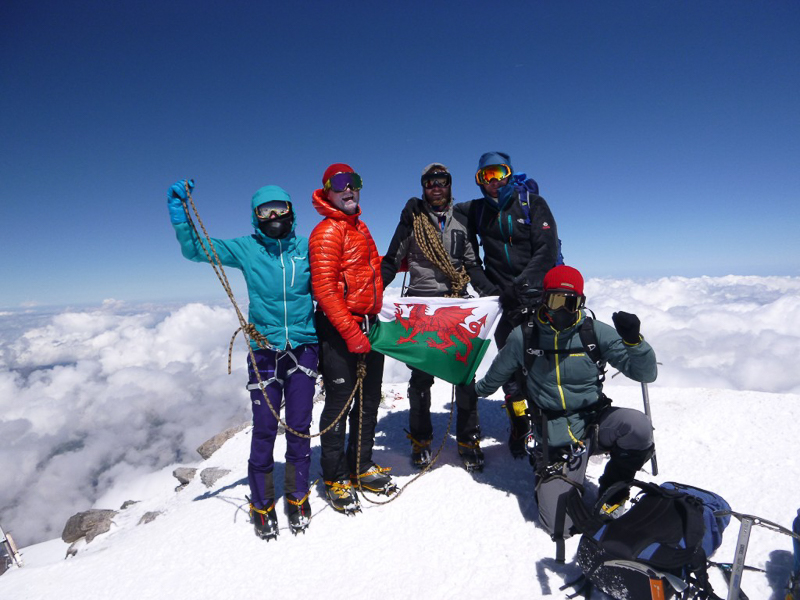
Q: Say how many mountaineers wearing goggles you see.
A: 5